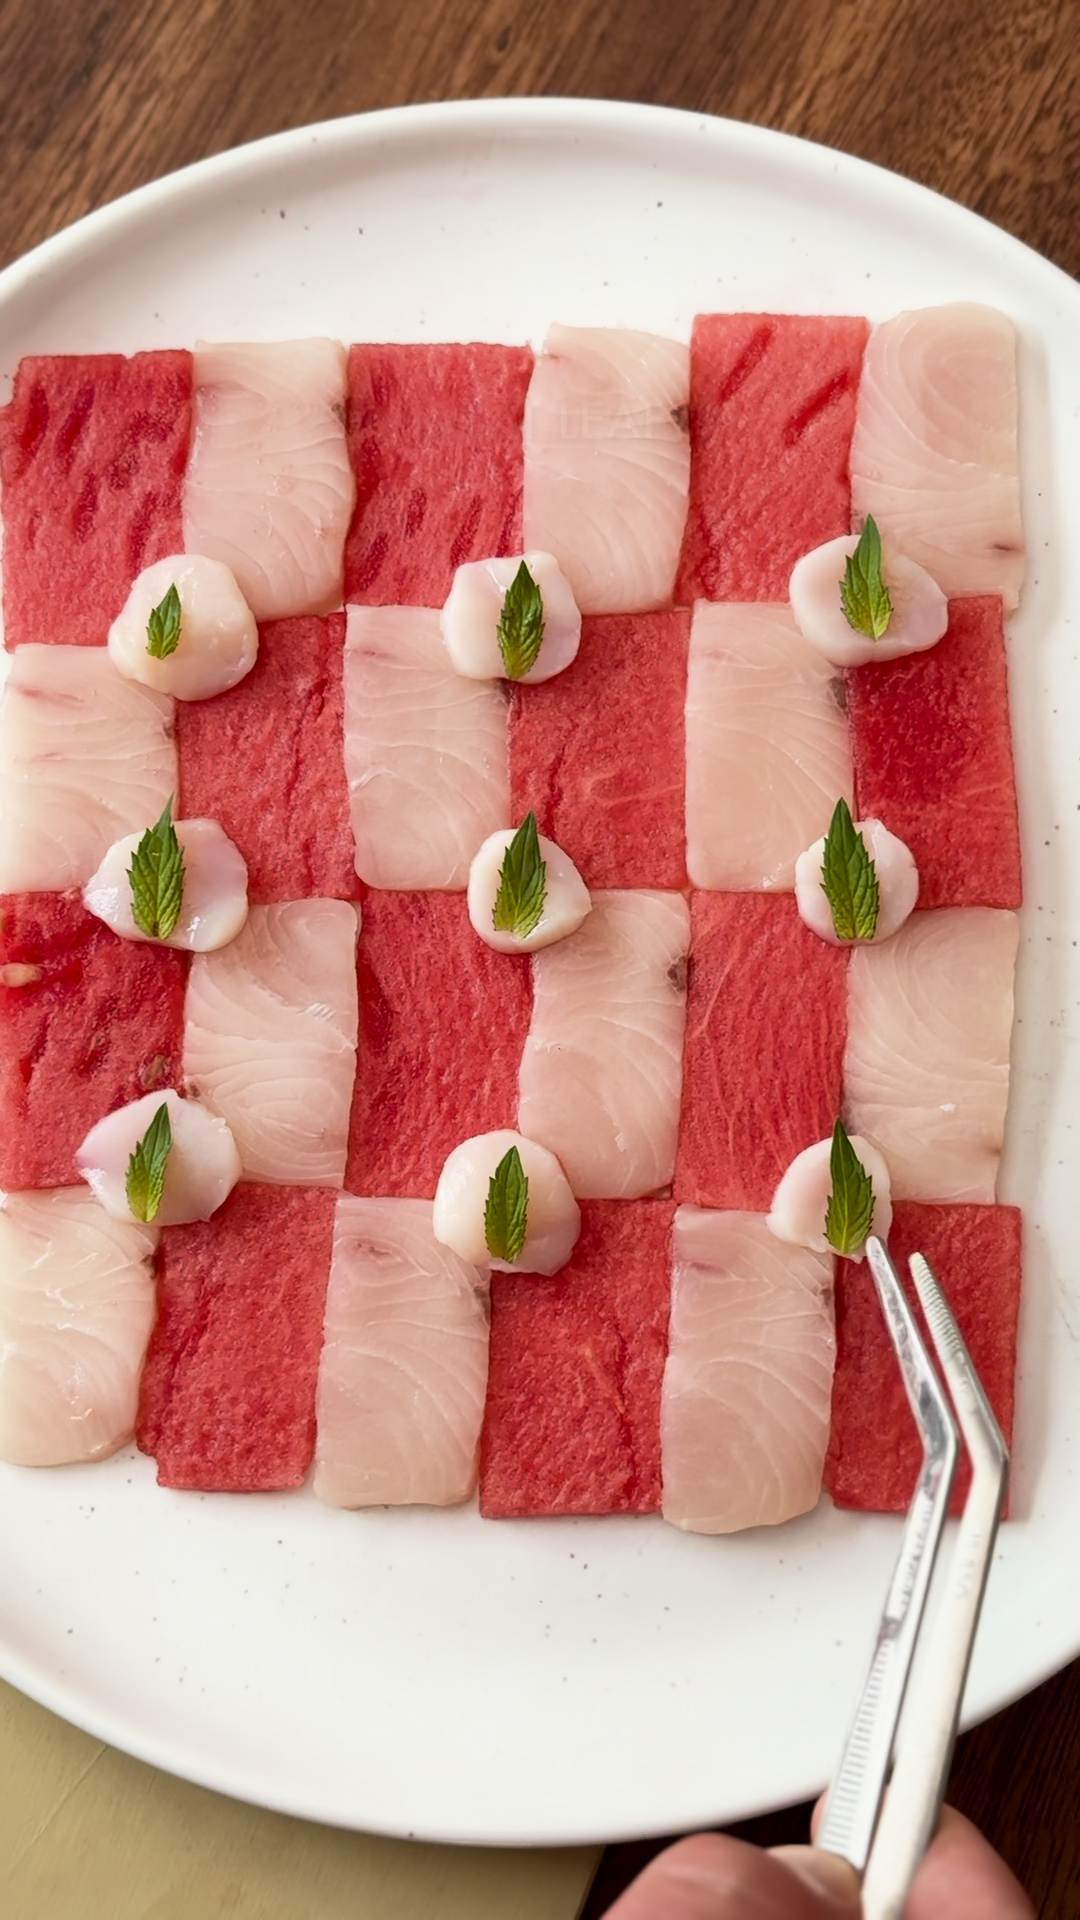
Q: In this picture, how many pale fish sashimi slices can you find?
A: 12